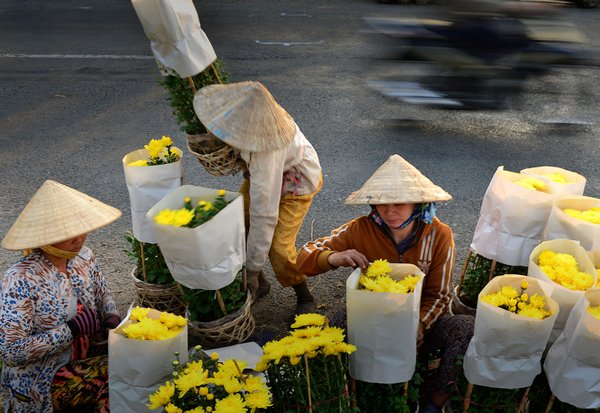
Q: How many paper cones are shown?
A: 12